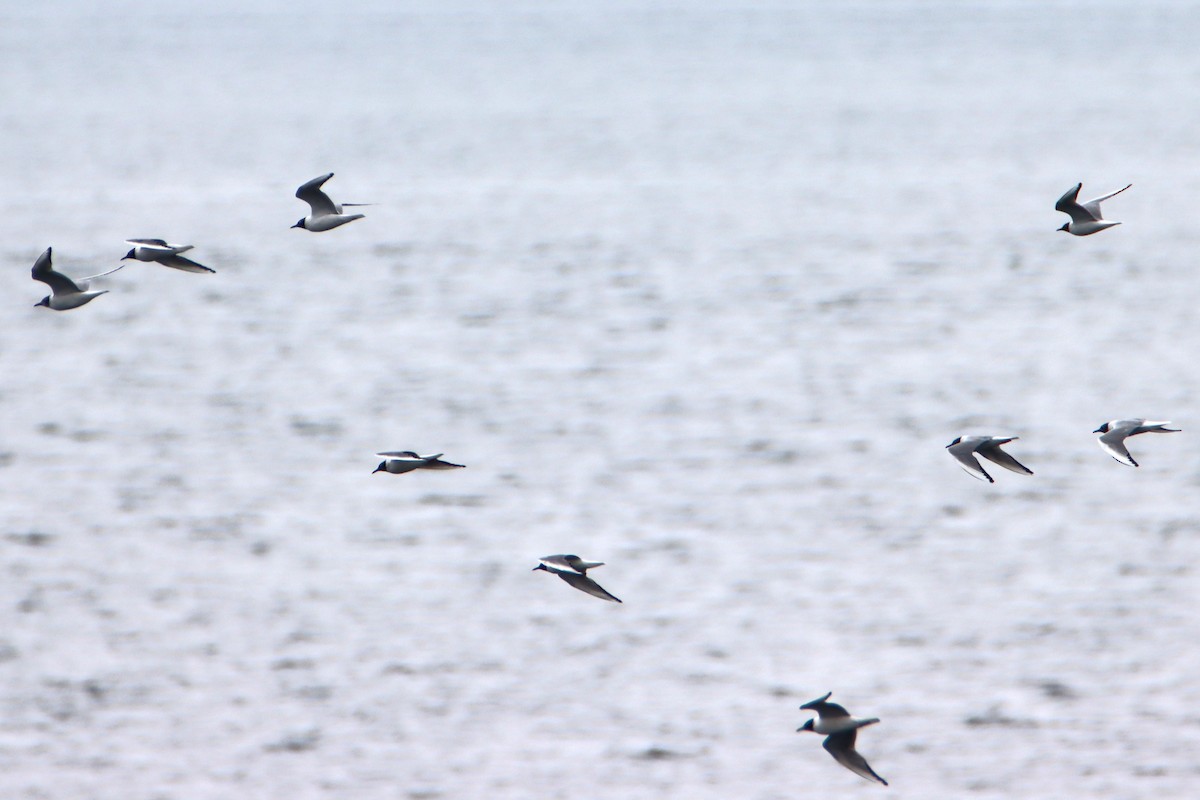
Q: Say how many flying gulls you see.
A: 9